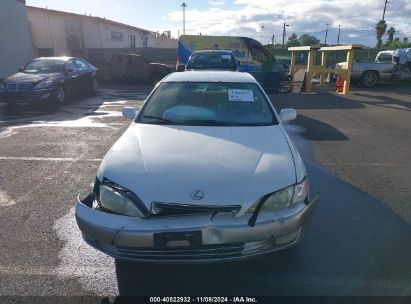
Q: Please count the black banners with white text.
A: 1